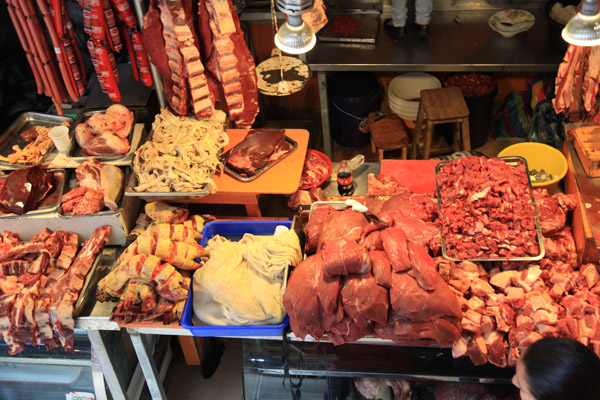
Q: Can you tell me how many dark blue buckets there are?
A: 1